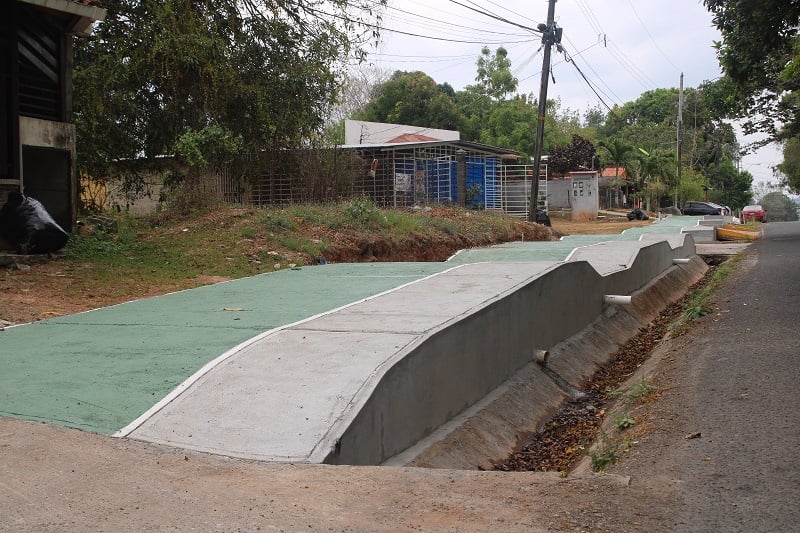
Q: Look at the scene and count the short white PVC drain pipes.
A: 3